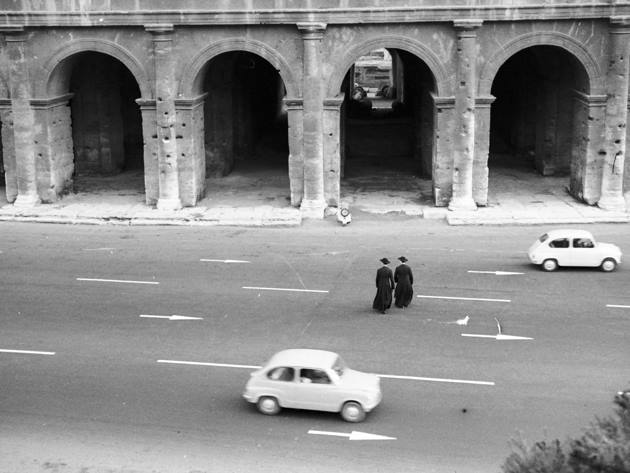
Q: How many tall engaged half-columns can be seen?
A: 5